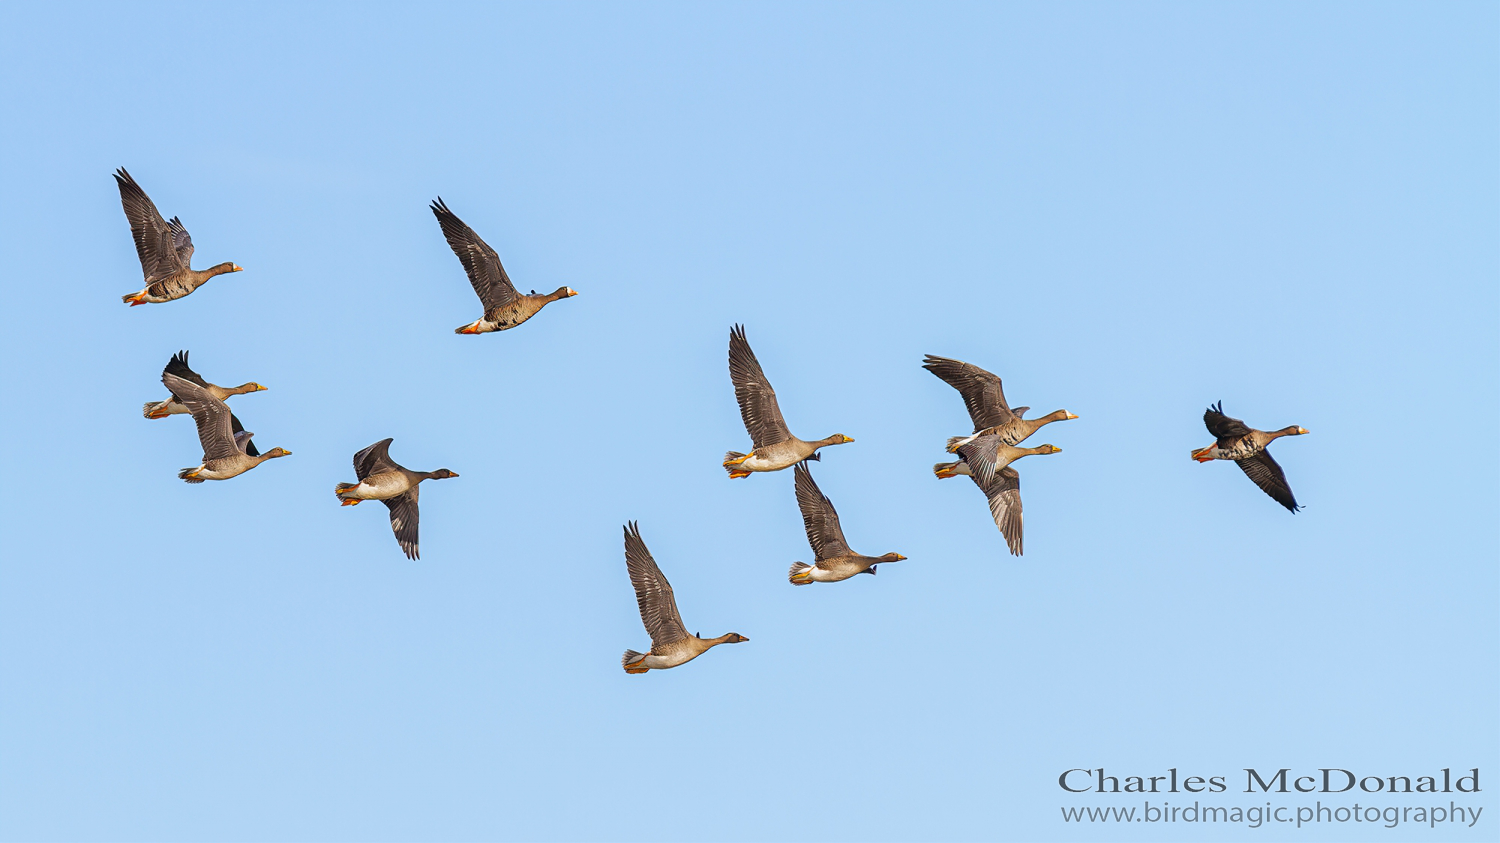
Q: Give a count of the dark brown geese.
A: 11